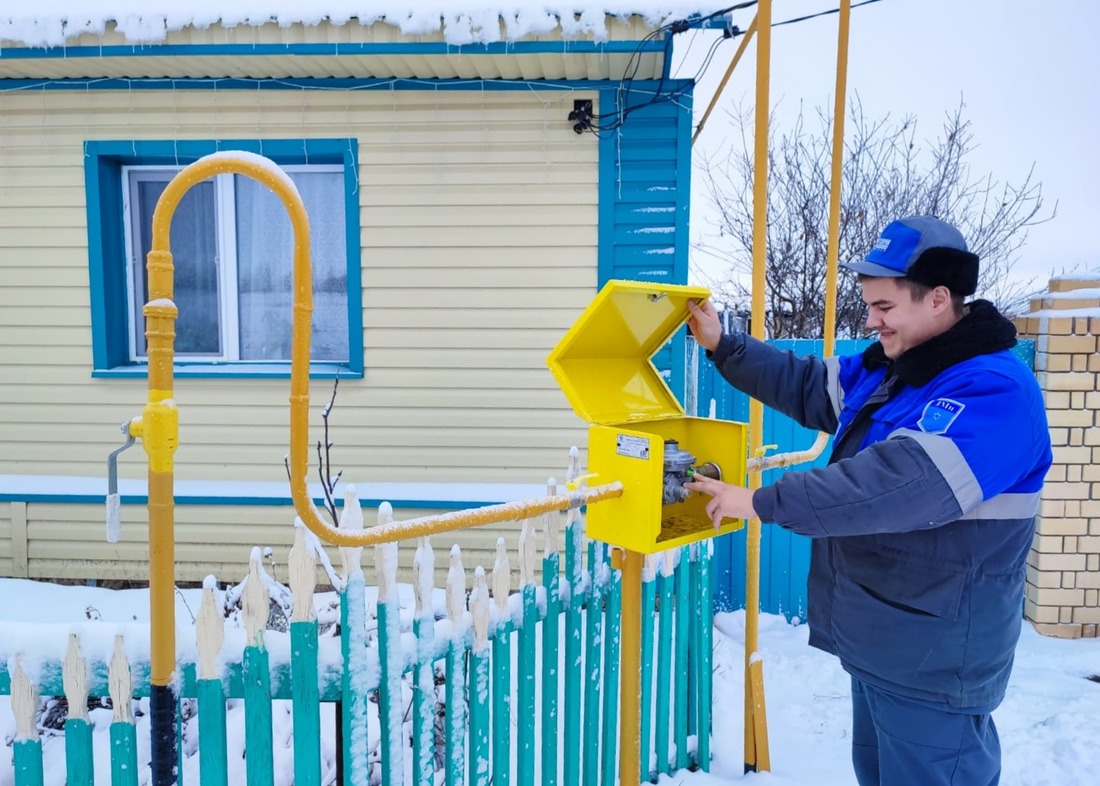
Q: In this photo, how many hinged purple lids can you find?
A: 0